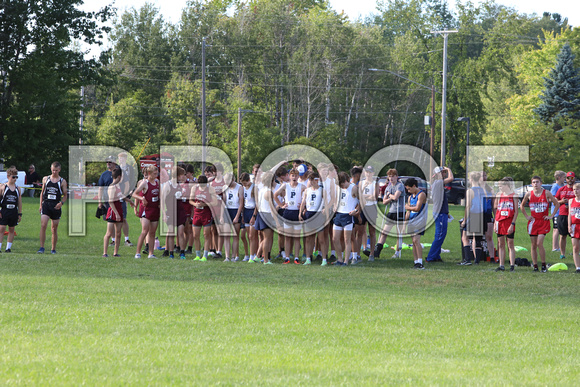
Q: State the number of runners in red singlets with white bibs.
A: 3